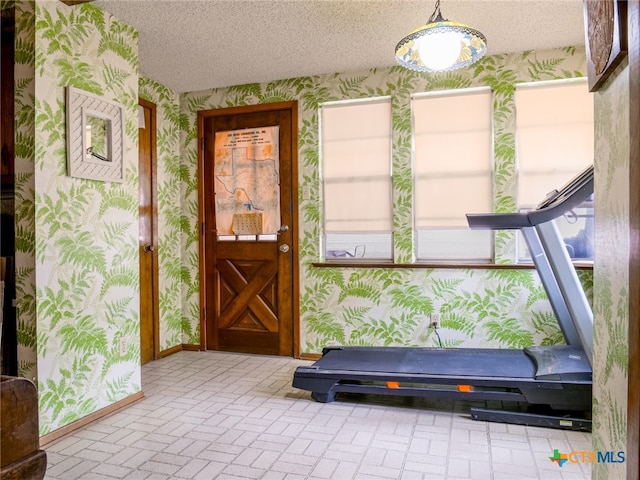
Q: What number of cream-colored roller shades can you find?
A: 3